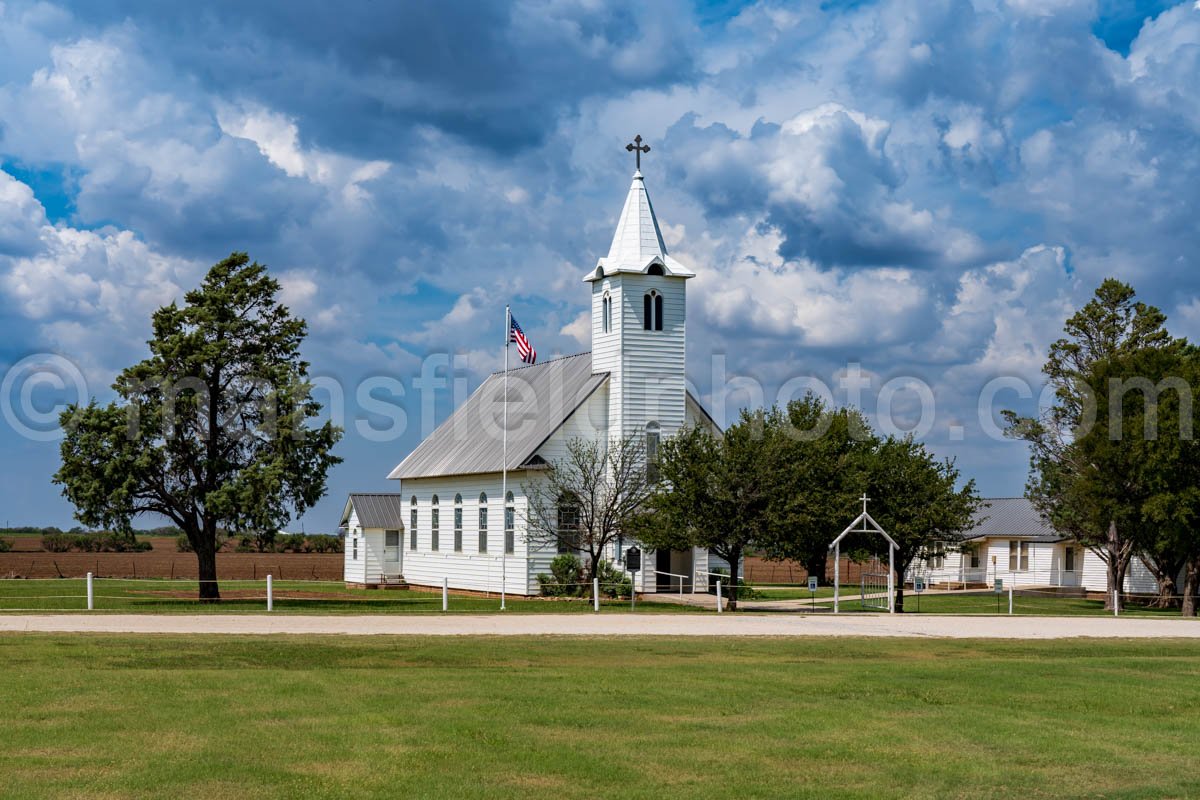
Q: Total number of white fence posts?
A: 7